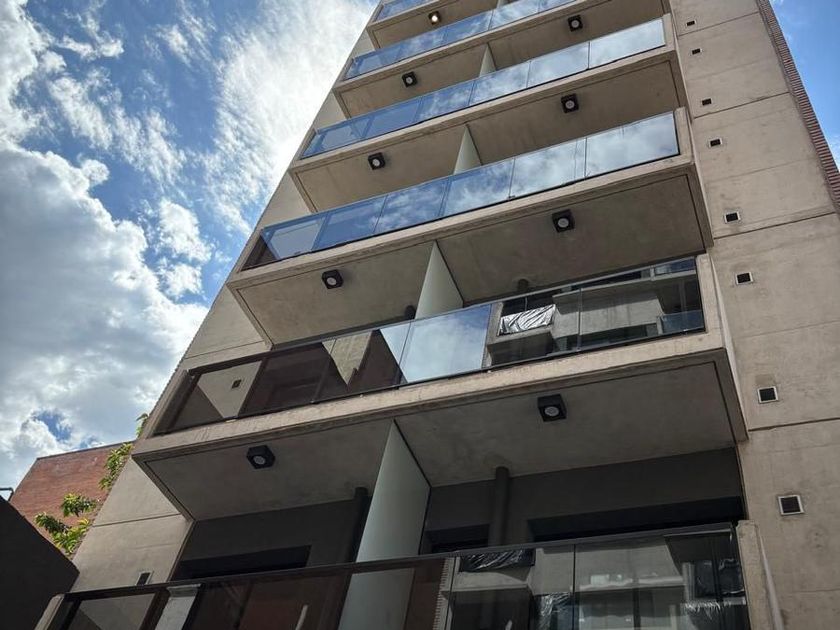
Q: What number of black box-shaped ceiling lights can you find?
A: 9